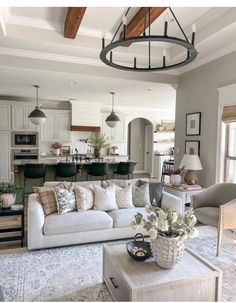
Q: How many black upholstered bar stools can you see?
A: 4